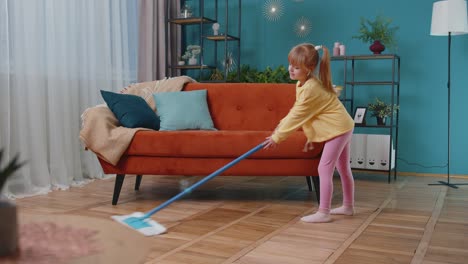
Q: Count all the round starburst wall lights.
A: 2